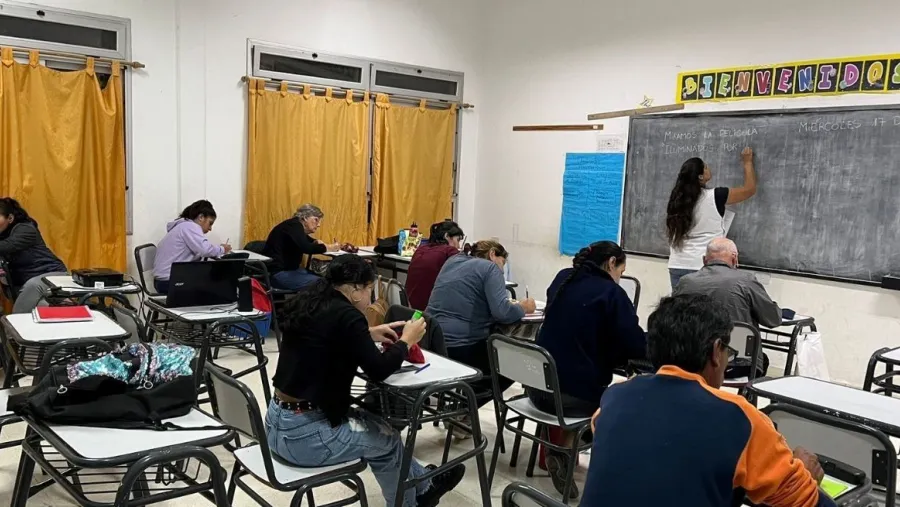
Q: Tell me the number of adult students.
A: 9